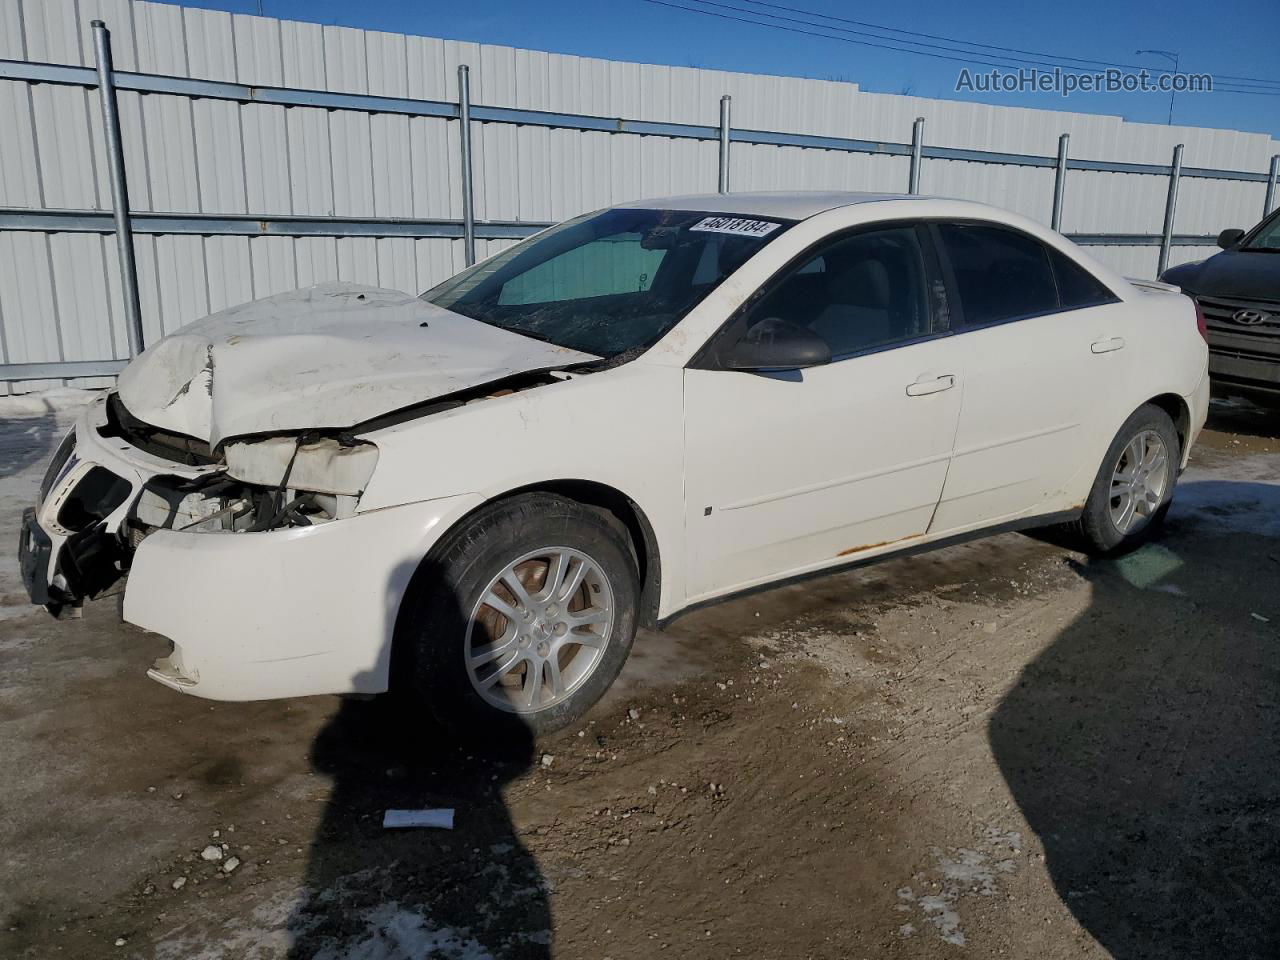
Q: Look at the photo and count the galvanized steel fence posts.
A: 7